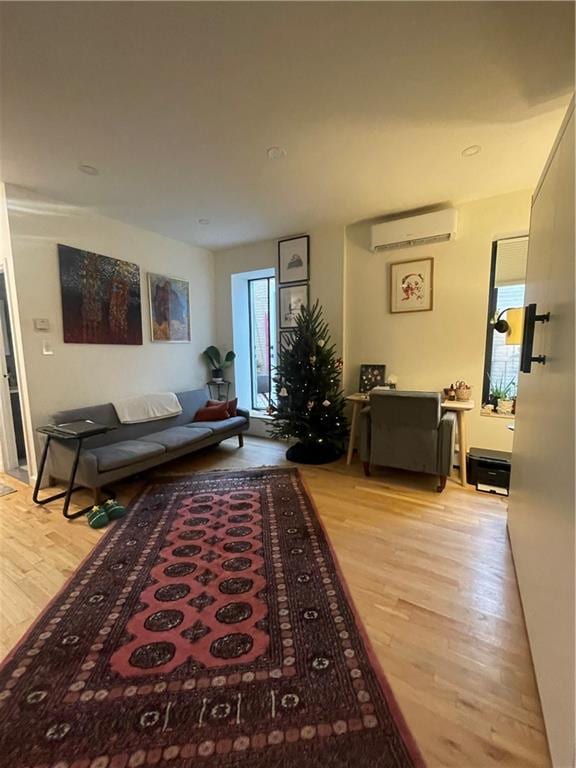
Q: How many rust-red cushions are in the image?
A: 2